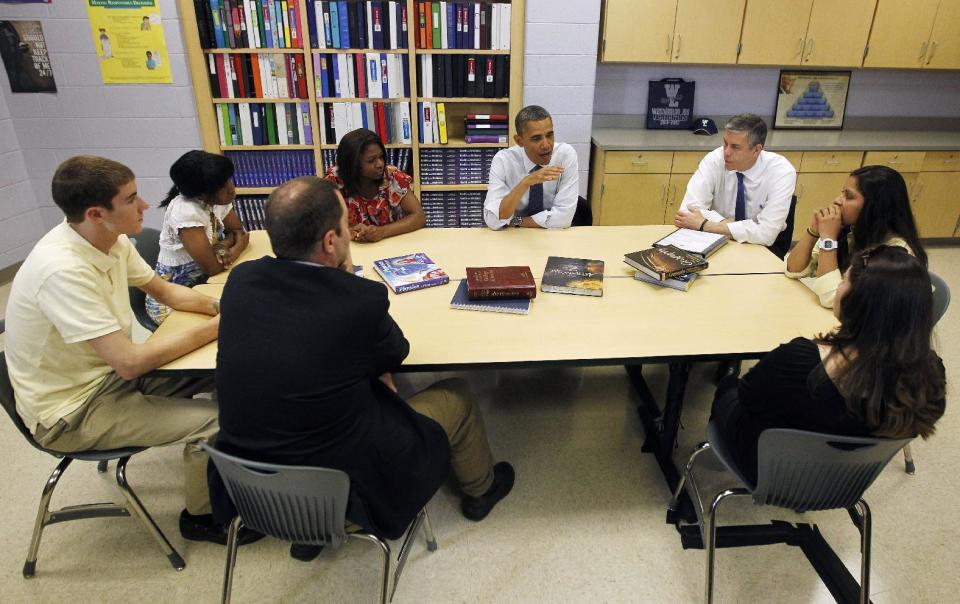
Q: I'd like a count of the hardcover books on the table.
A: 5